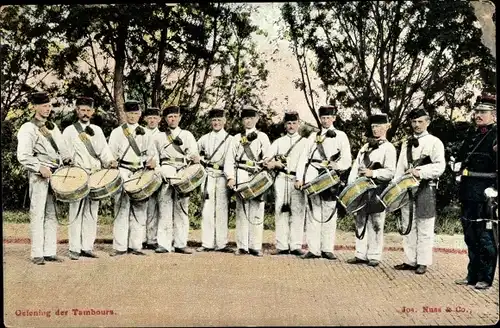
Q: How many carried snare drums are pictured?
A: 8